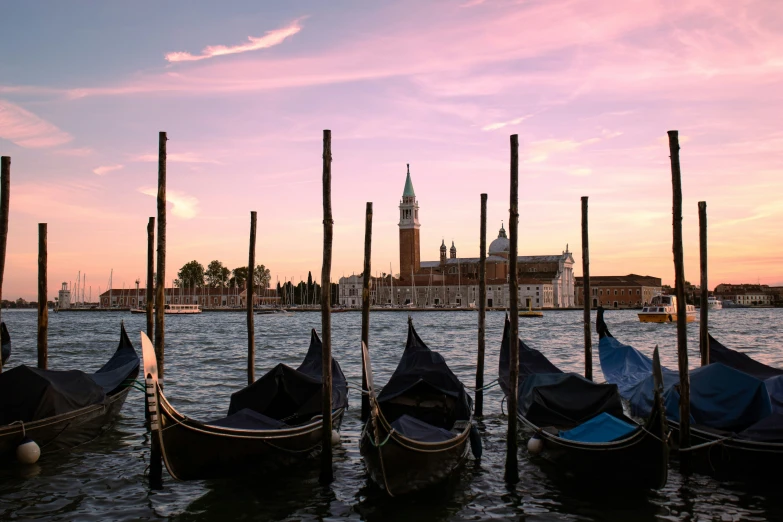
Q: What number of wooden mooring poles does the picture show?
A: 12